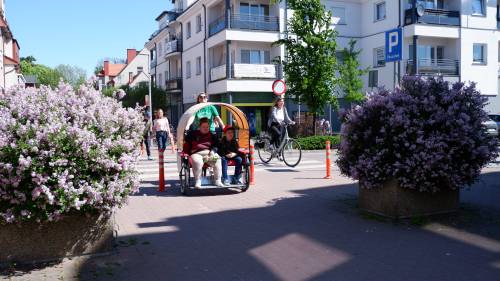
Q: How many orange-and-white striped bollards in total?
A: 3